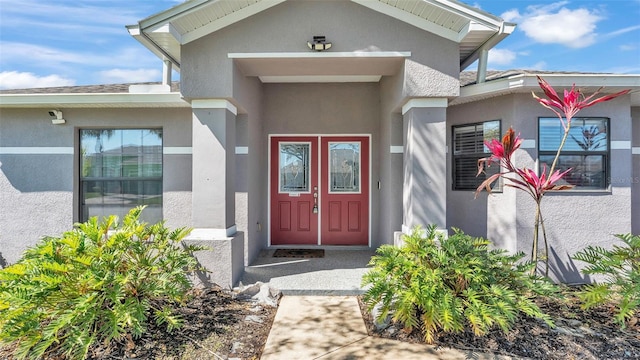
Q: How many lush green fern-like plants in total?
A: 3